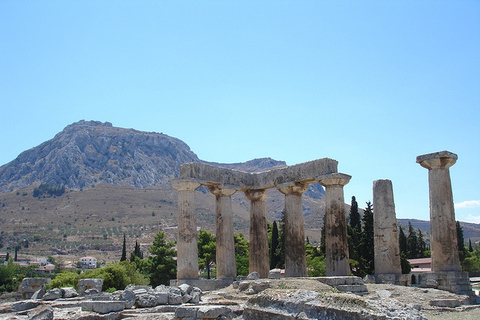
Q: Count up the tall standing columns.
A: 7